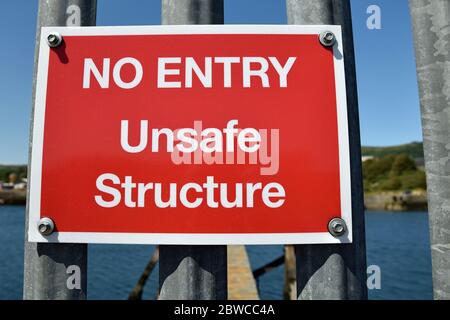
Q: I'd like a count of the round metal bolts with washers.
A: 4